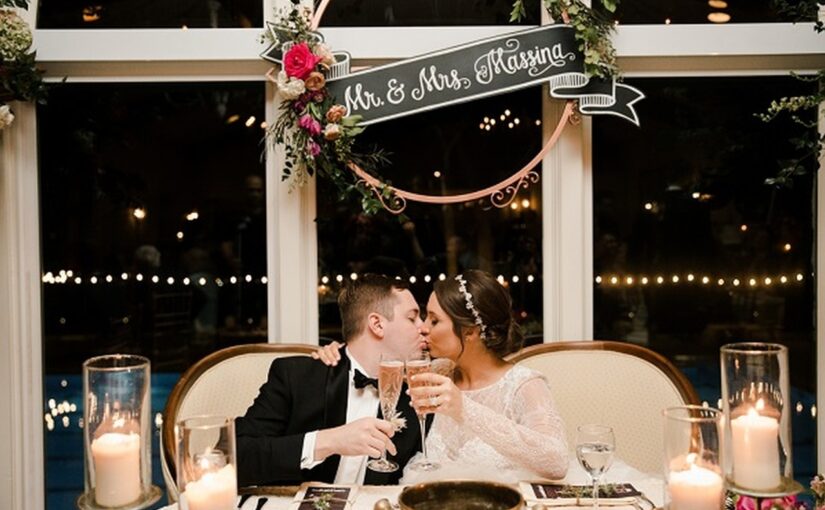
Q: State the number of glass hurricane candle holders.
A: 4